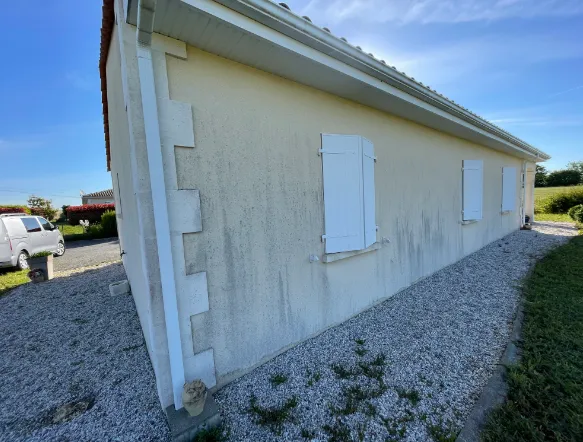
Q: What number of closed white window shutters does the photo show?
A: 3